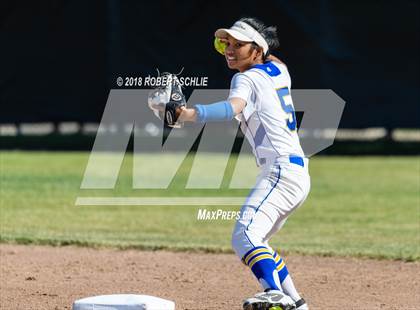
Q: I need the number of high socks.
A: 2